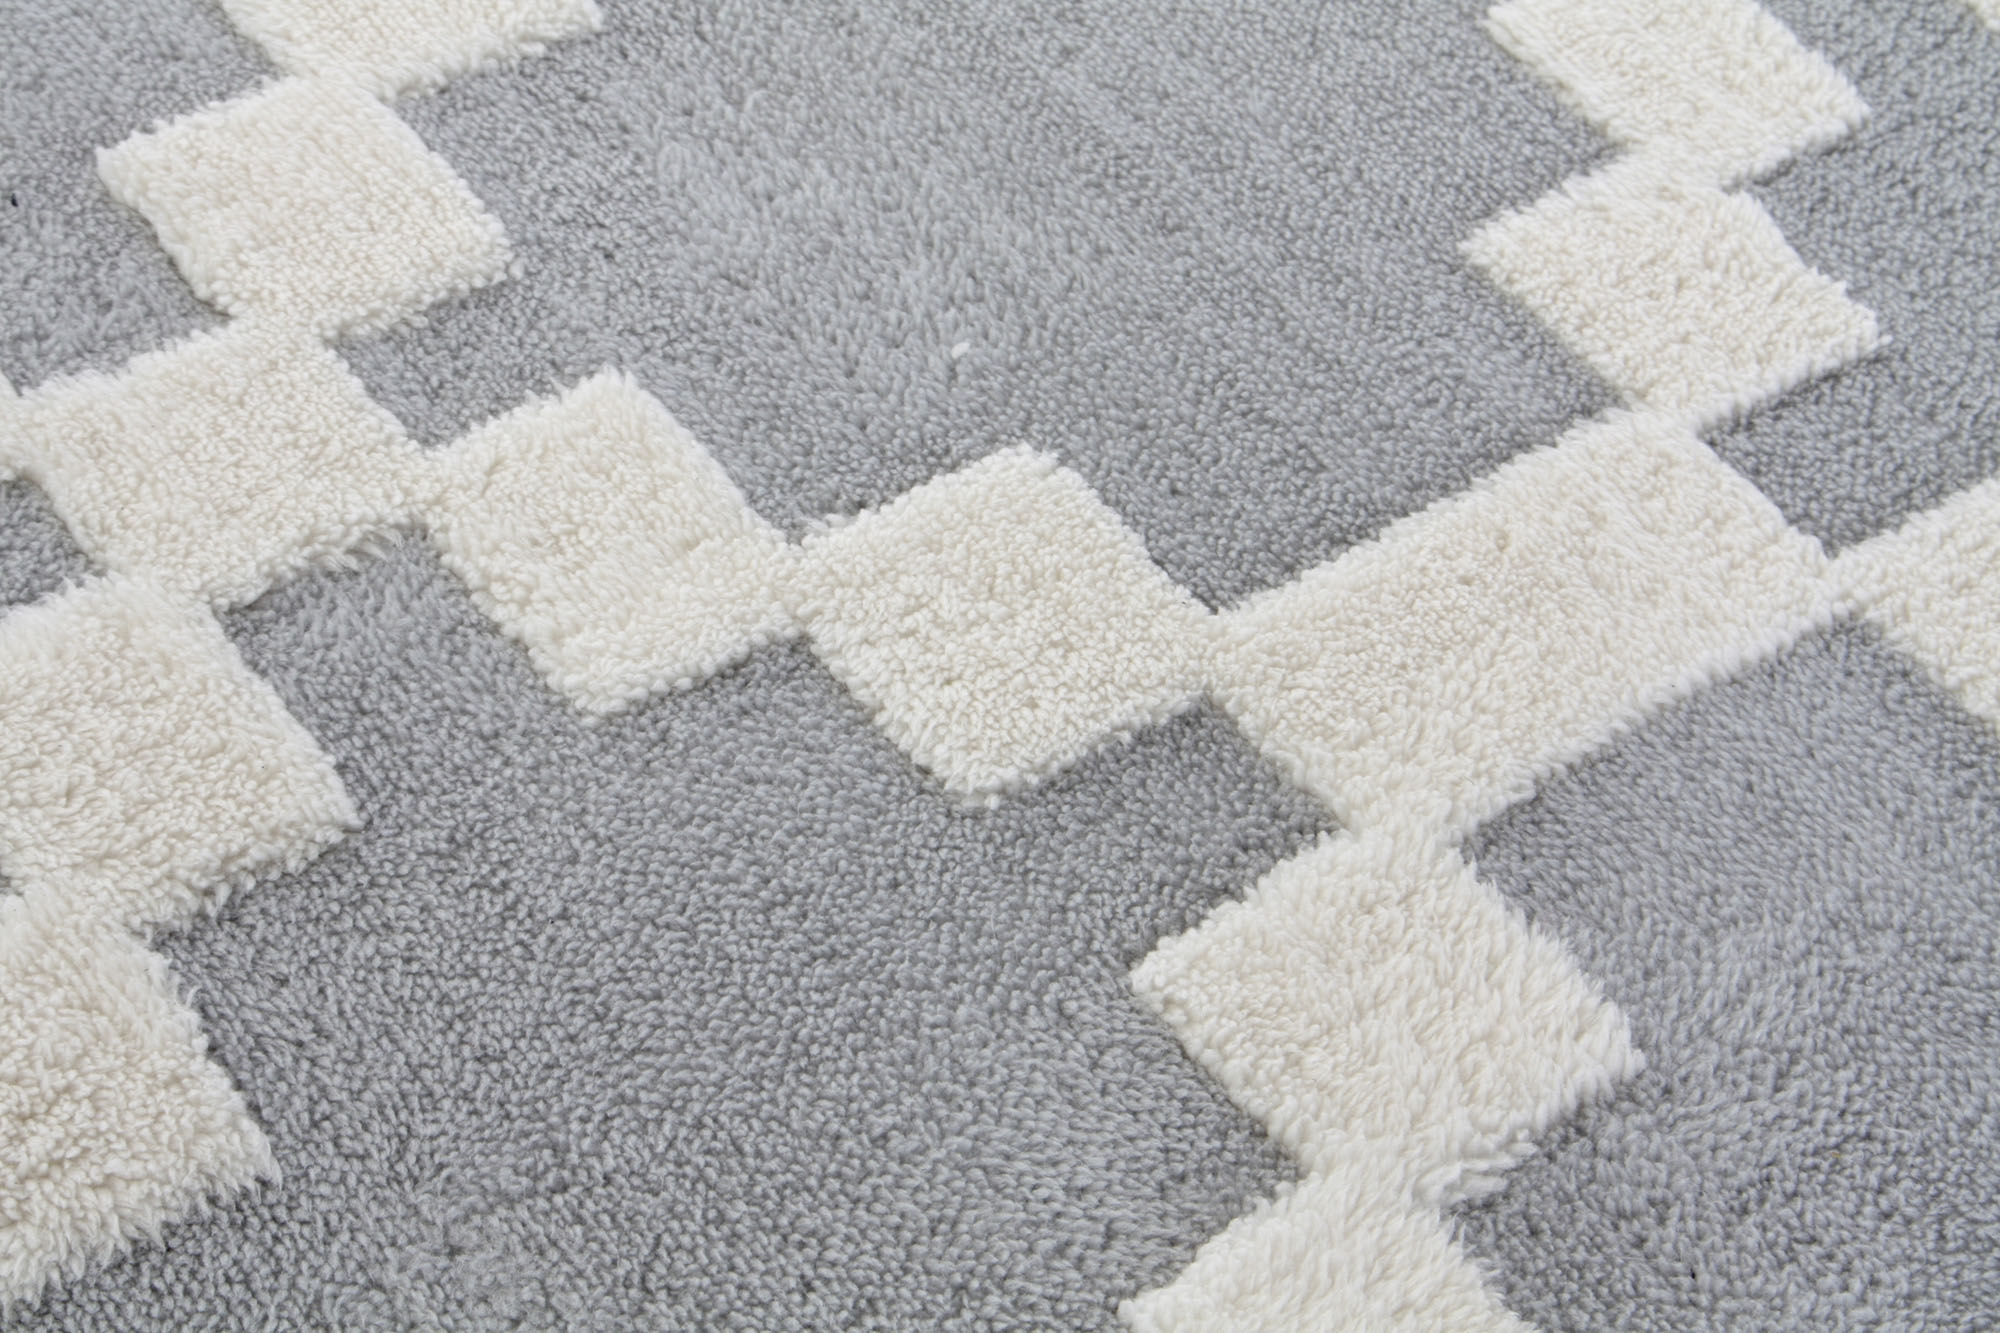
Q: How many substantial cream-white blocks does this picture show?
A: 13